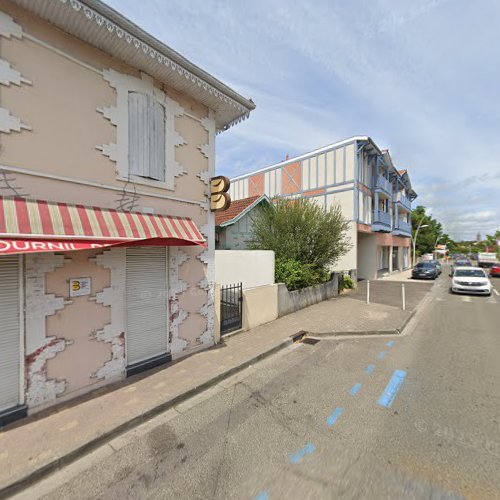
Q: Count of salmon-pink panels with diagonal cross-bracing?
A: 2